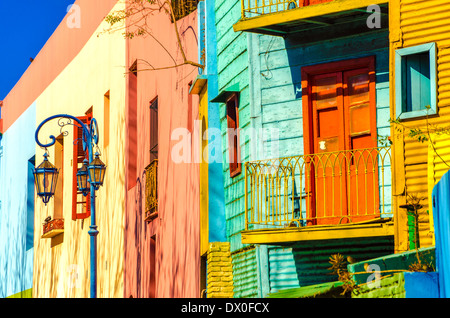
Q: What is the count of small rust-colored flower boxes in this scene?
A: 1